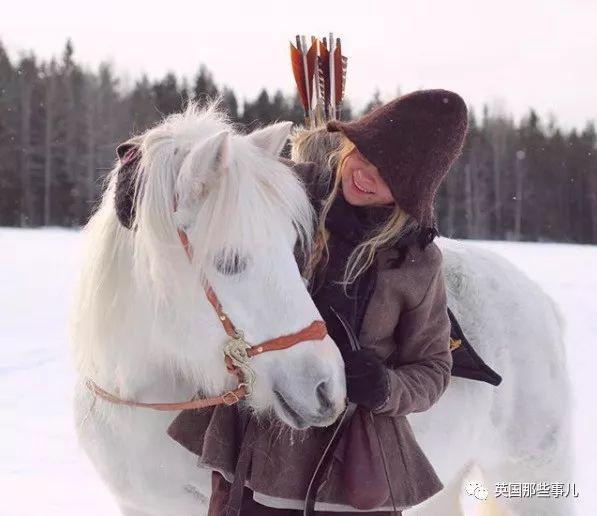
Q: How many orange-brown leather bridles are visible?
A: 1